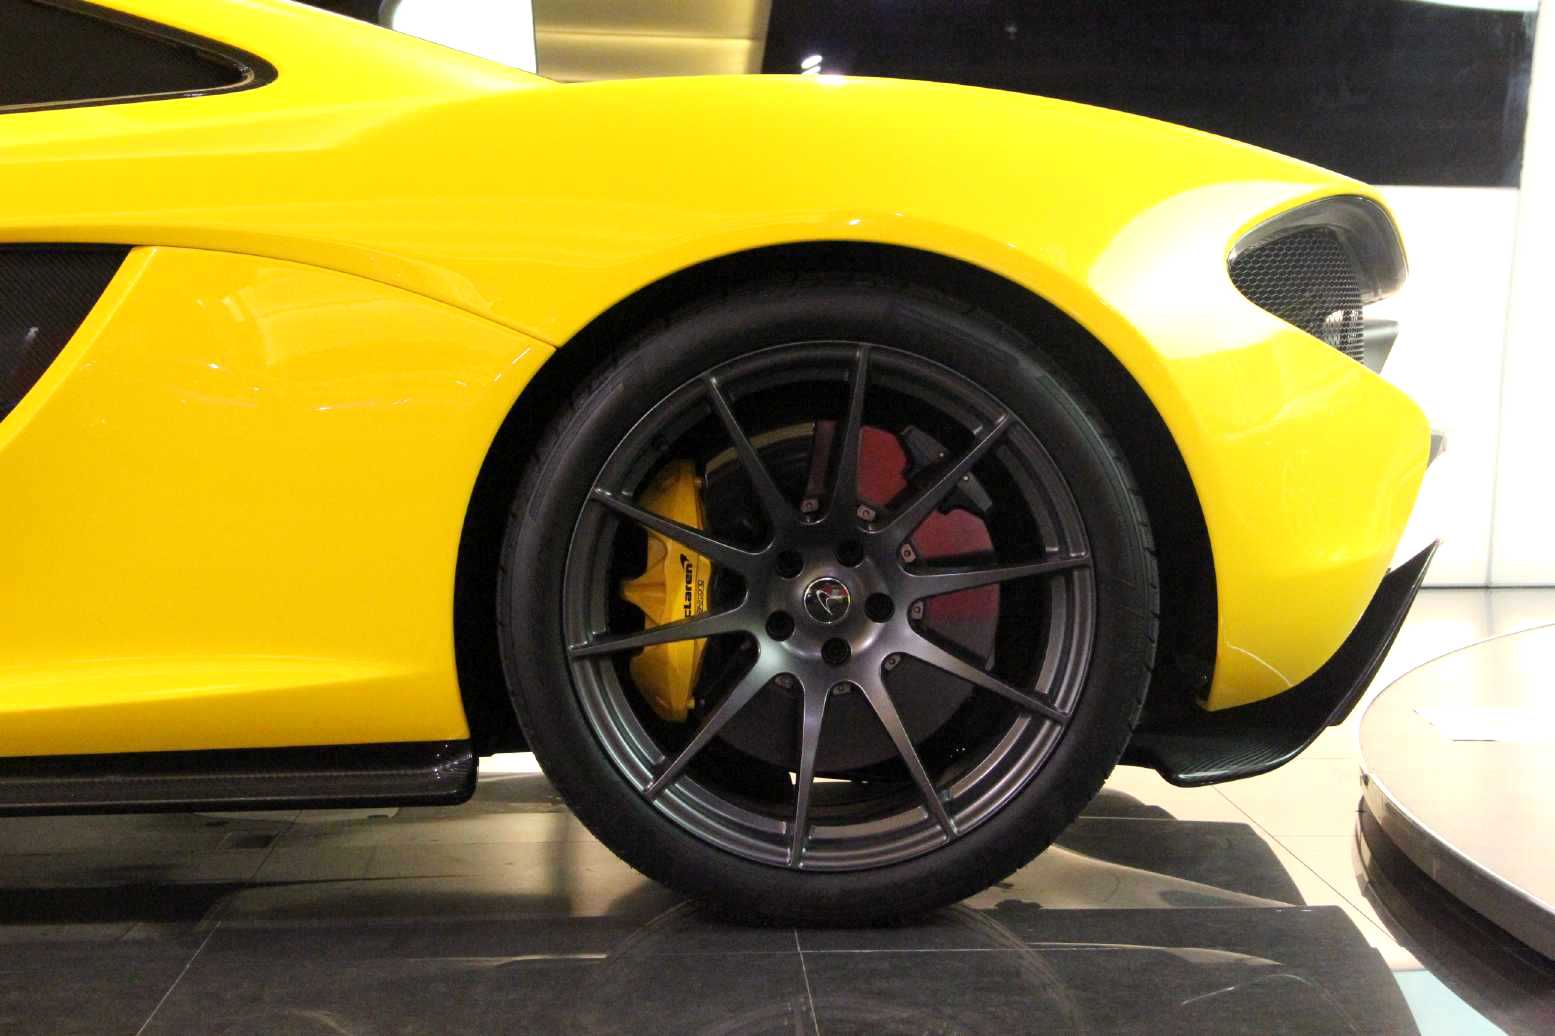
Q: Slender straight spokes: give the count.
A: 10